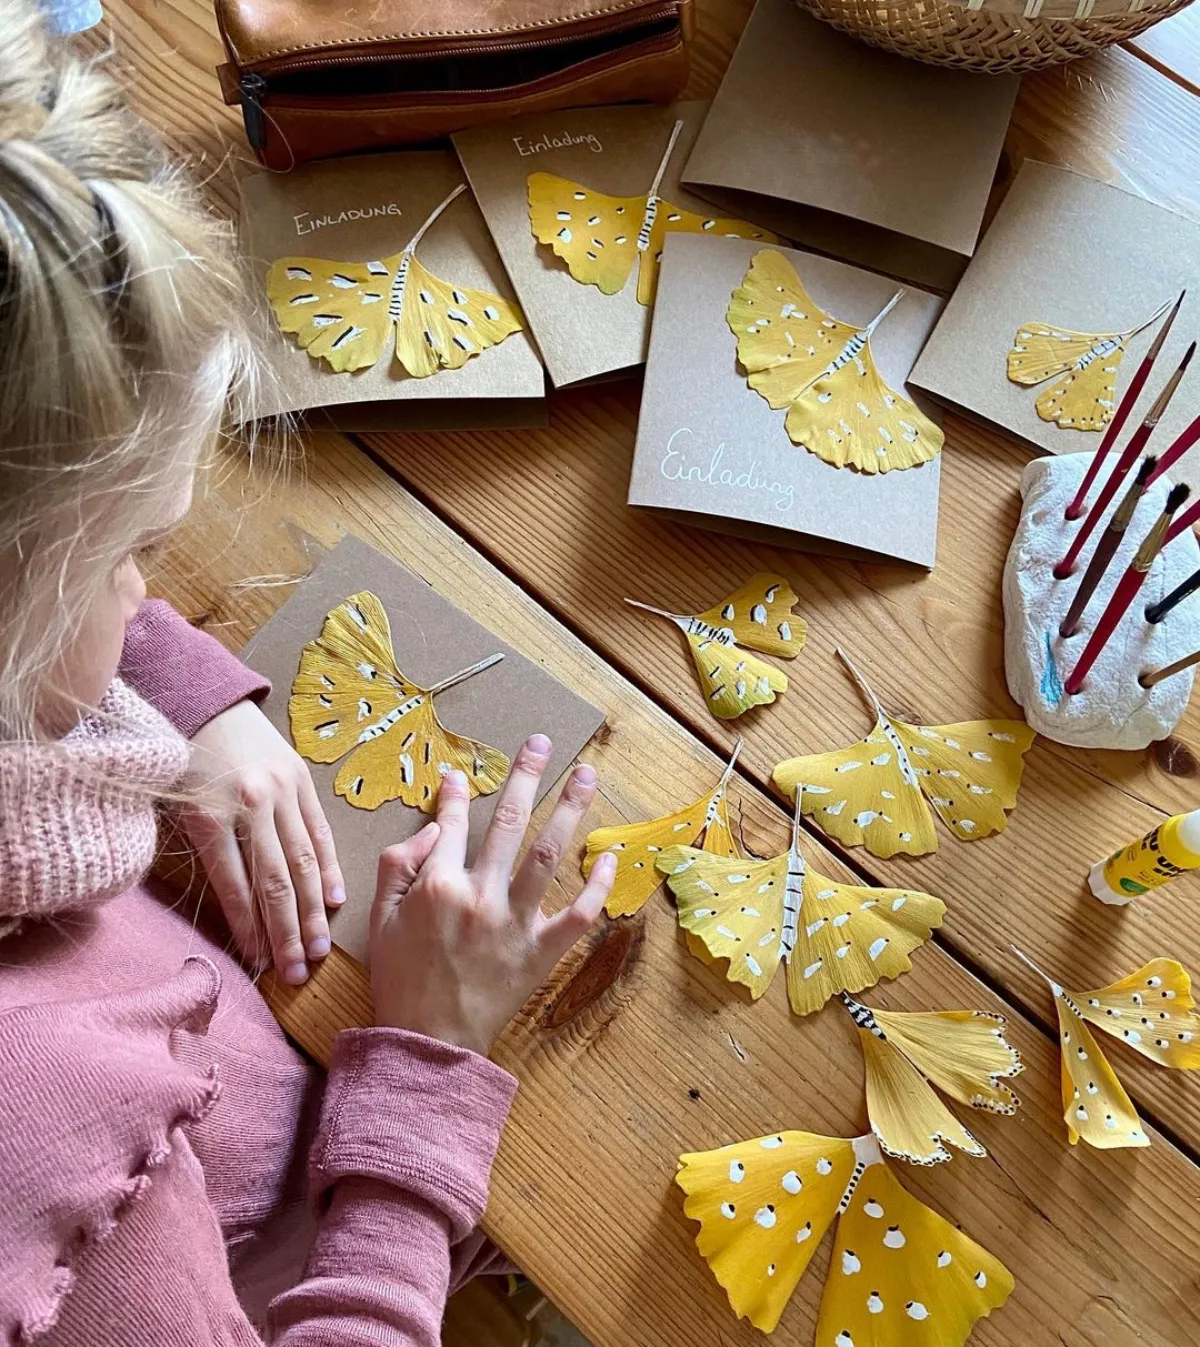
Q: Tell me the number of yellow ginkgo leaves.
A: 12